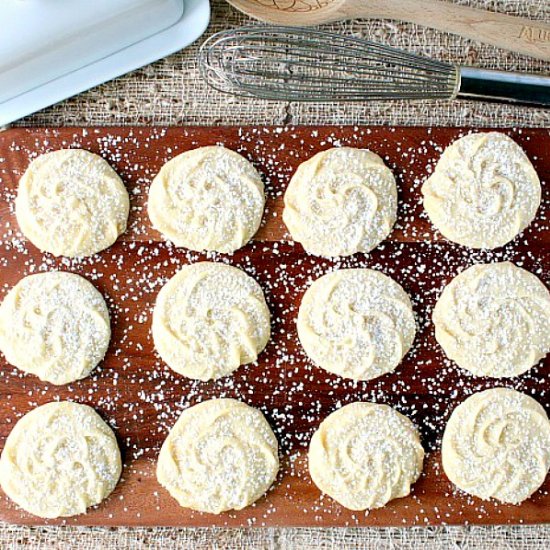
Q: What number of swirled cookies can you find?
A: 12